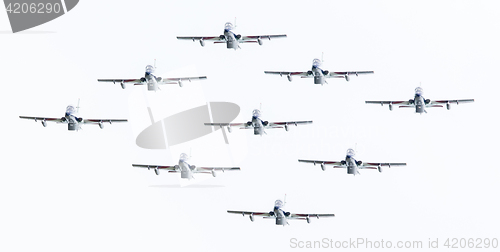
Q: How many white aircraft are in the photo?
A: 9